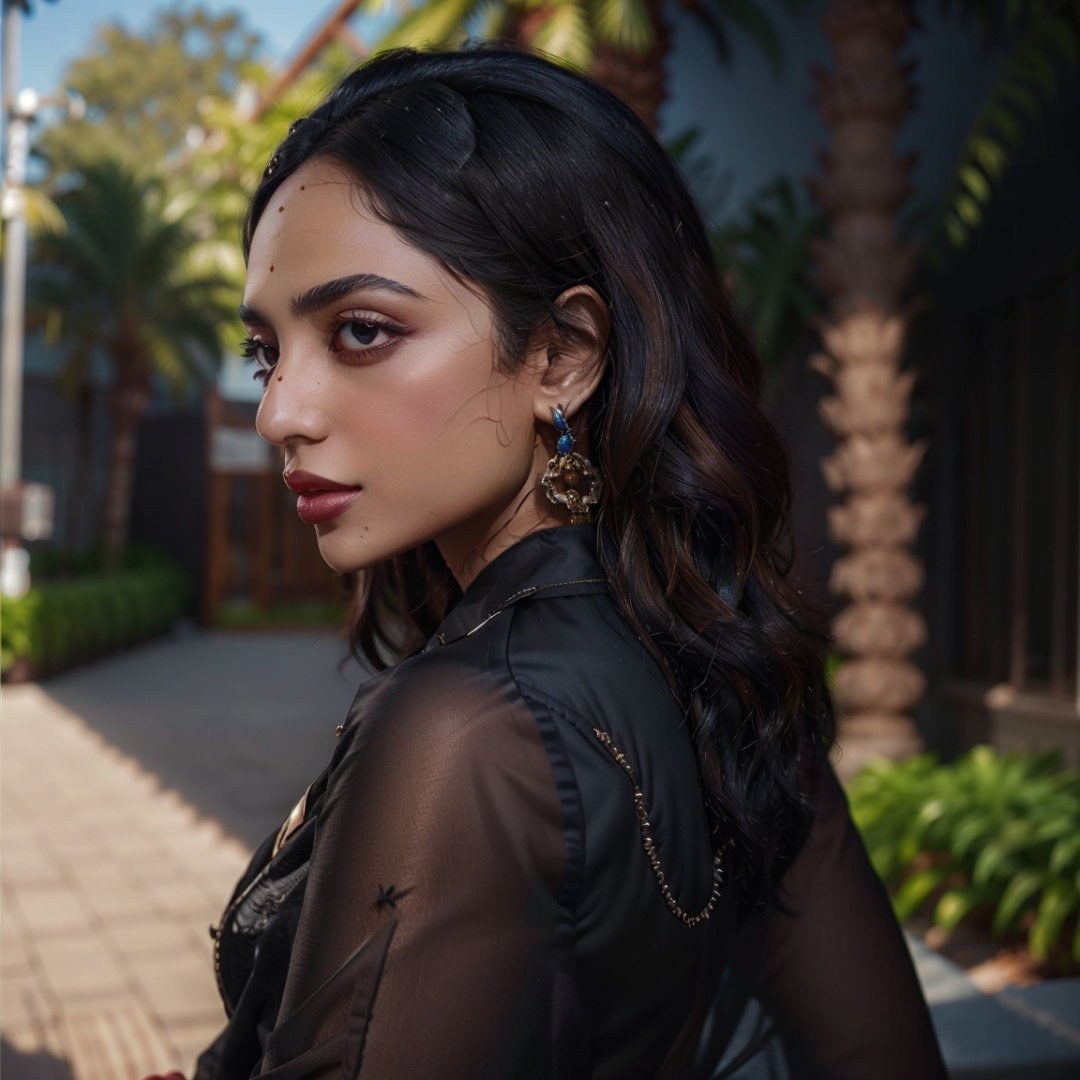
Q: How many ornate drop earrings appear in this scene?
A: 1